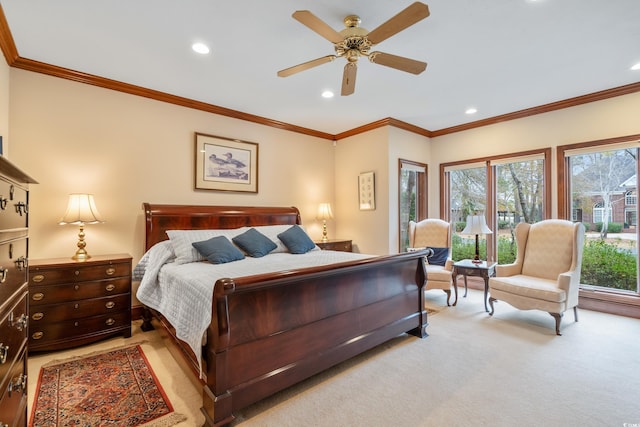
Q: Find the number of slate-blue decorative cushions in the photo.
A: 3